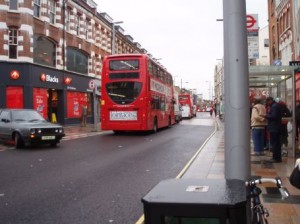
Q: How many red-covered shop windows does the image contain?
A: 3